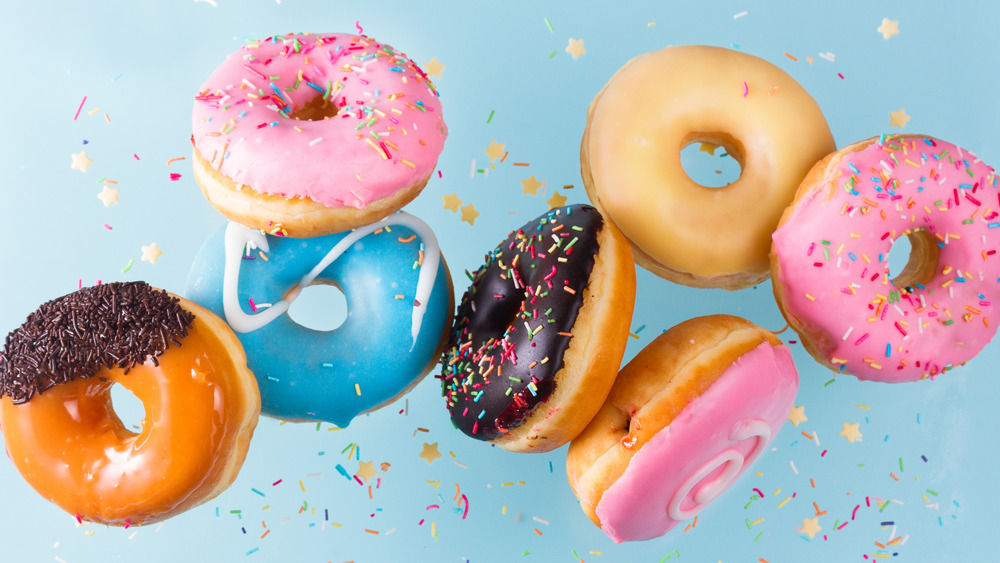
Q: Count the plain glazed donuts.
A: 1